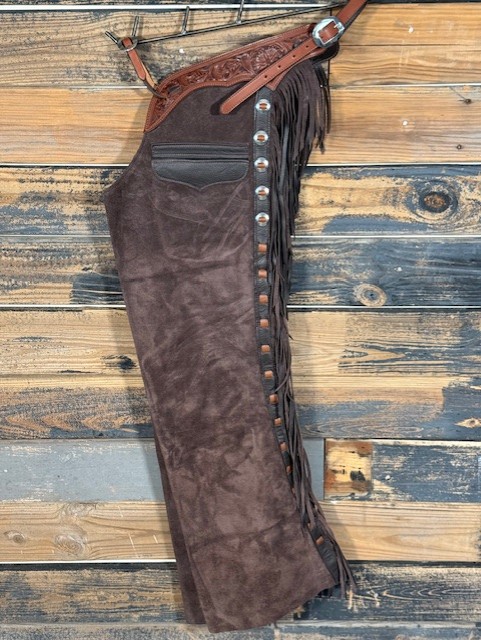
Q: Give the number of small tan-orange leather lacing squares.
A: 11